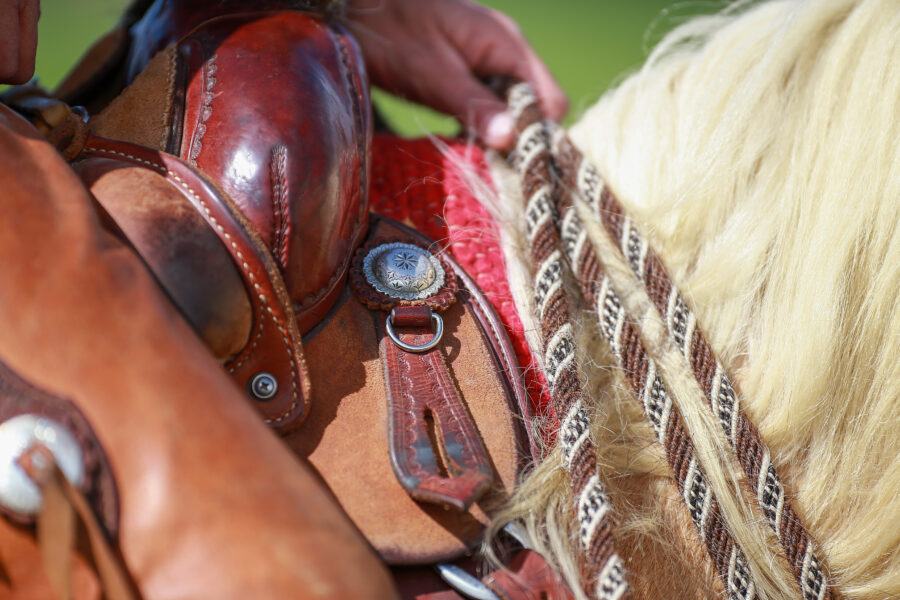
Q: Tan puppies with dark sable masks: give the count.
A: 0